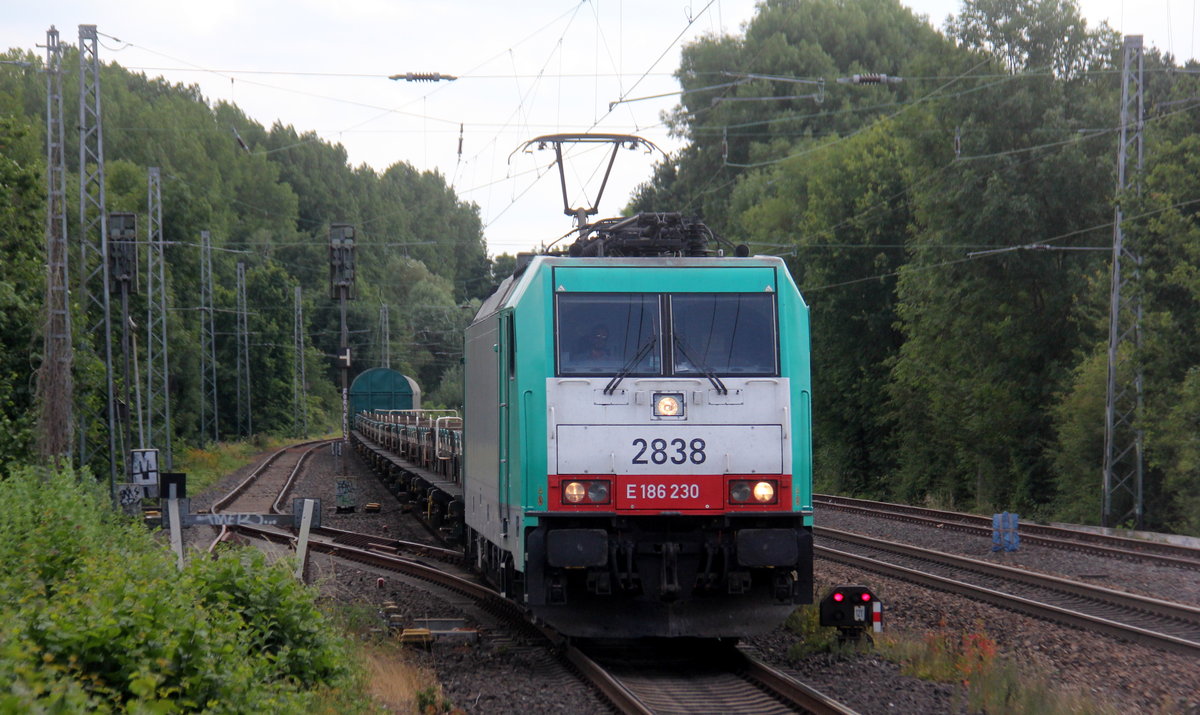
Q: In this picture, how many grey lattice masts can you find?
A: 8